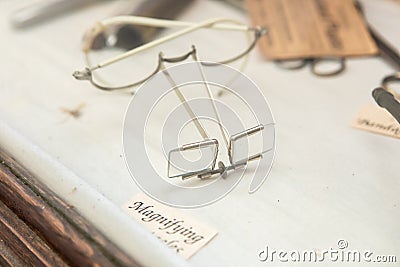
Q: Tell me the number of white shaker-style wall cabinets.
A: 0